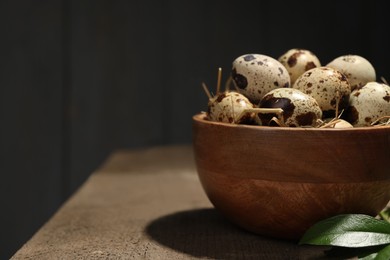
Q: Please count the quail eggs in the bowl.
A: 8